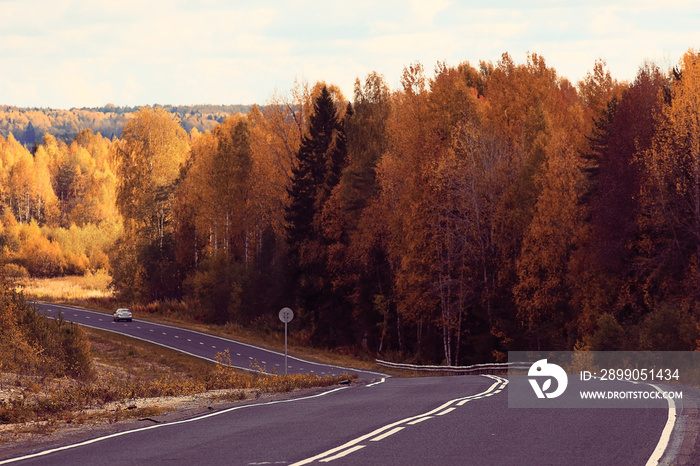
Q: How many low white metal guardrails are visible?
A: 1